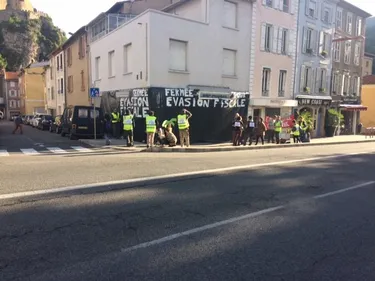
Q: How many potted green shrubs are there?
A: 2